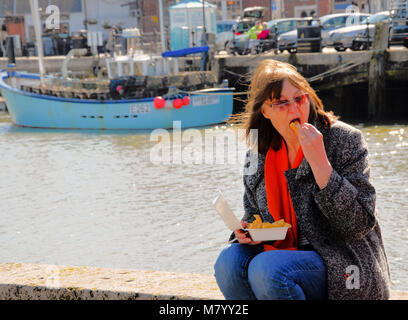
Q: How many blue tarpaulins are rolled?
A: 1